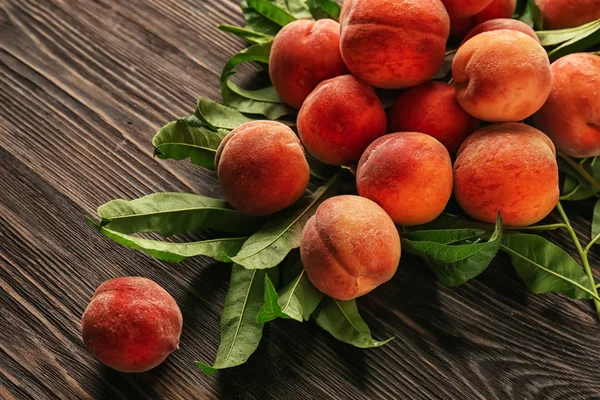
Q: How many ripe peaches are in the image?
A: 15